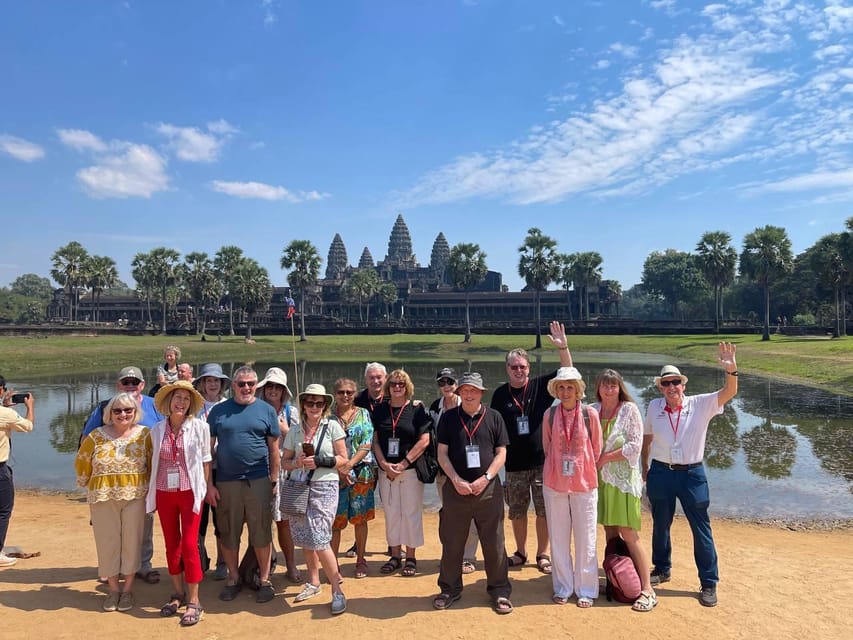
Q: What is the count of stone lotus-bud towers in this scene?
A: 4